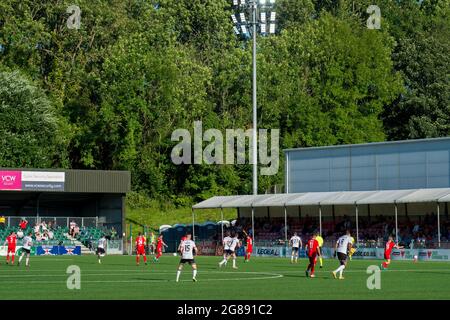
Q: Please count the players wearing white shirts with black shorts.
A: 7